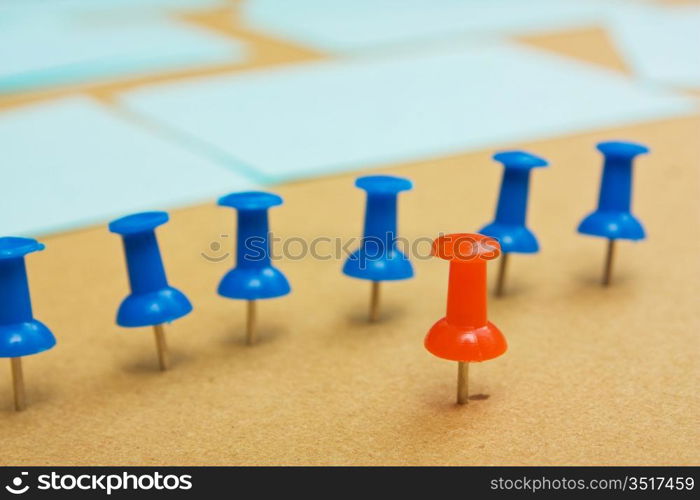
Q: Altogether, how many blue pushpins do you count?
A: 6